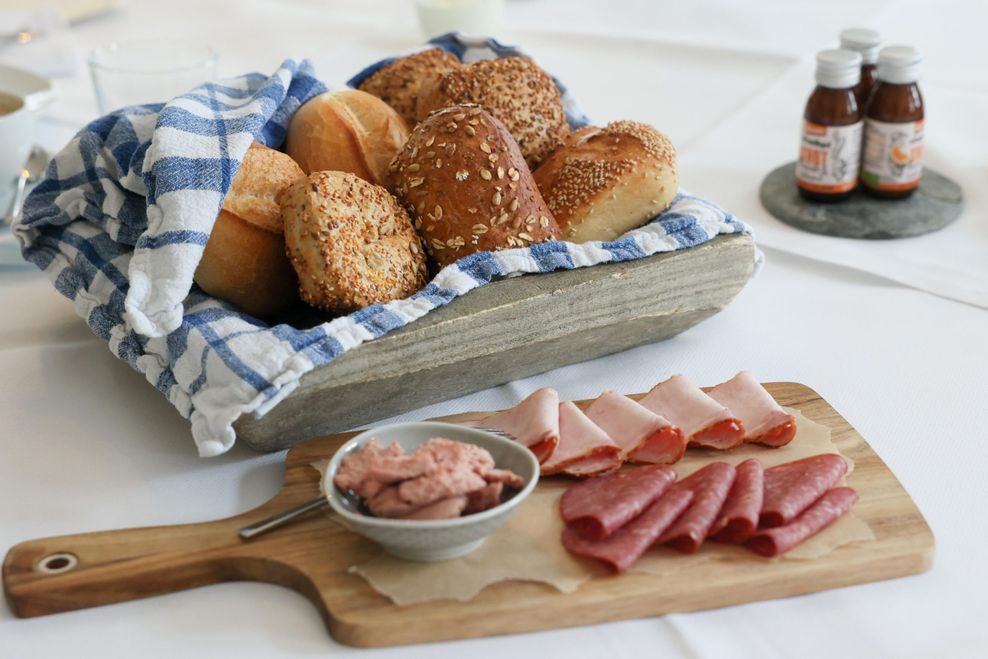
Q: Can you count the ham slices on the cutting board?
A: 5